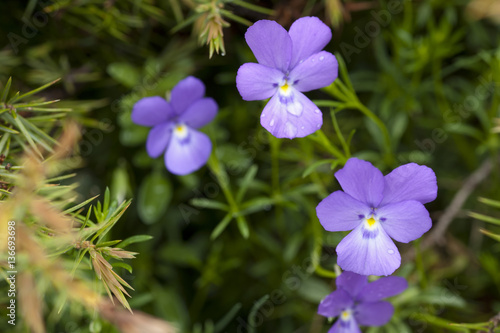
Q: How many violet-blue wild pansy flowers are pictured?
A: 4